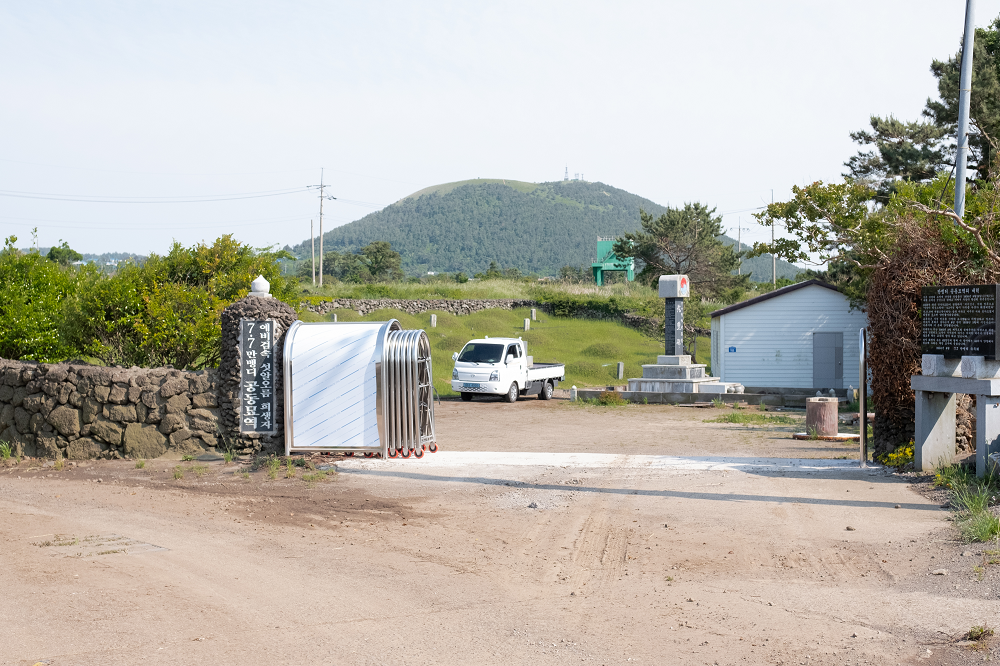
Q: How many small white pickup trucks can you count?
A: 1